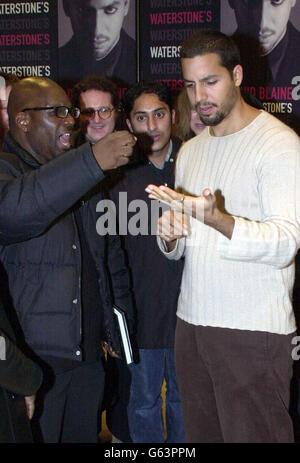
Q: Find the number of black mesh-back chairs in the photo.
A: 0